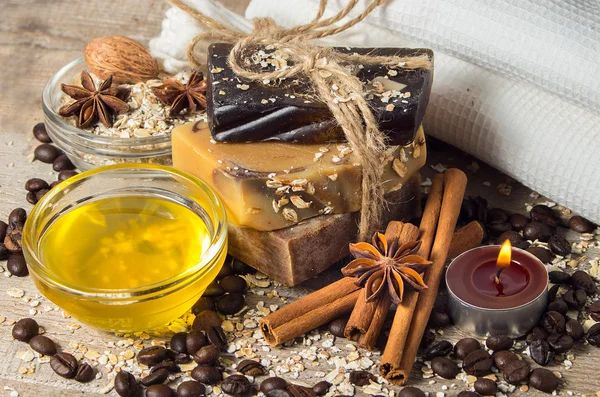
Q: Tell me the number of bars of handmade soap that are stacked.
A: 3